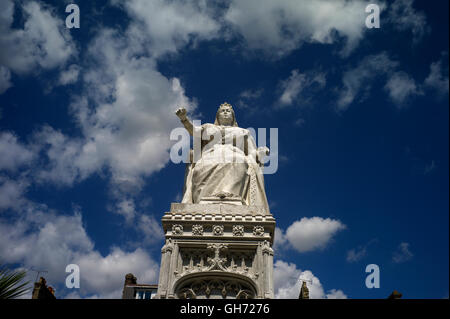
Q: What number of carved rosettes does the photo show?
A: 5